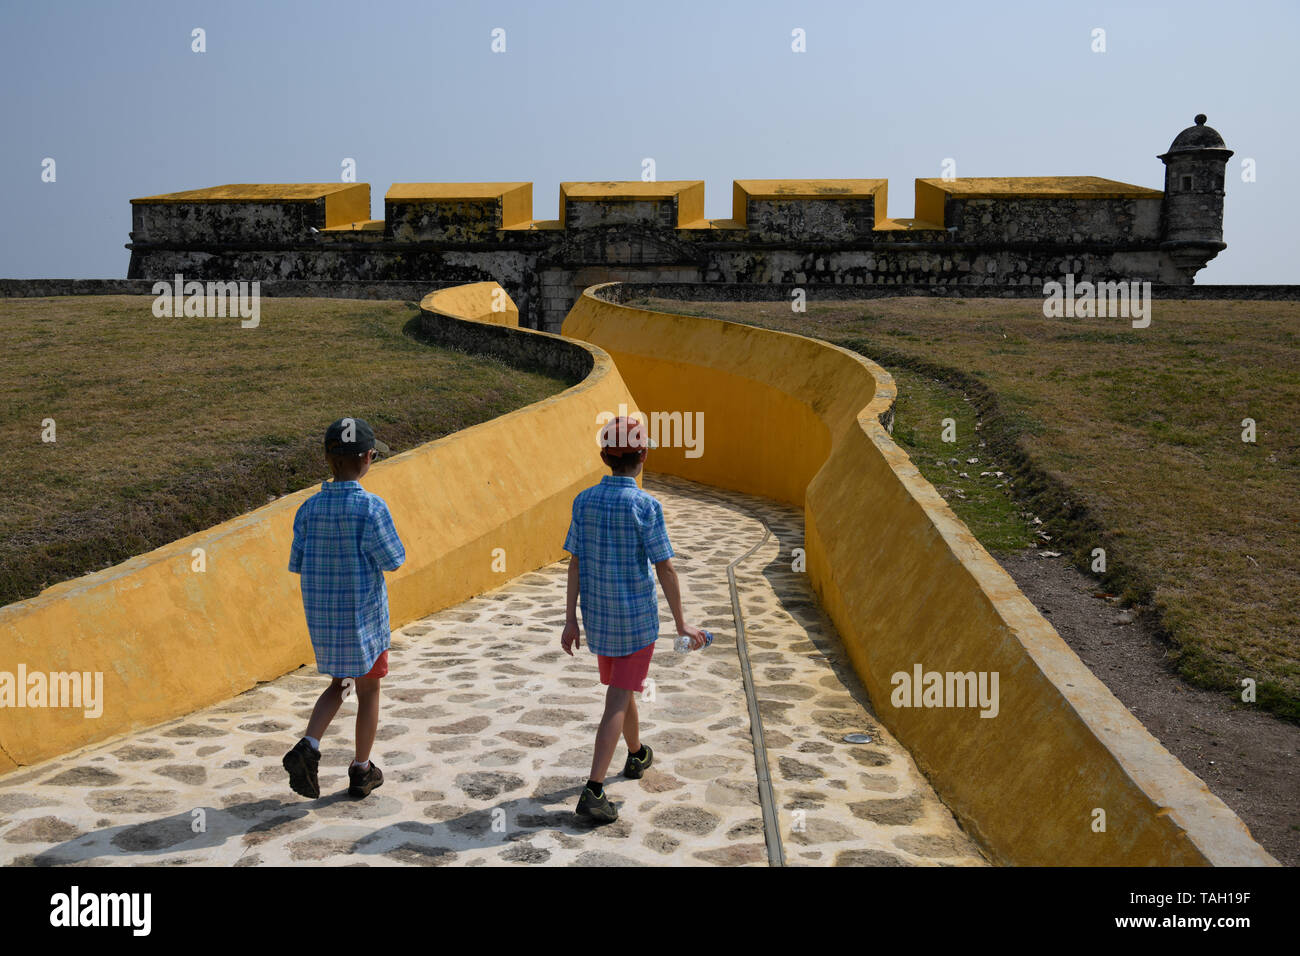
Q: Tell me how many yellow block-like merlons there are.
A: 5